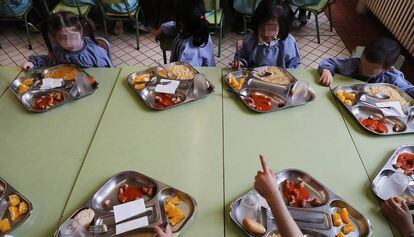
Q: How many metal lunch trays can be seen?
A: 8